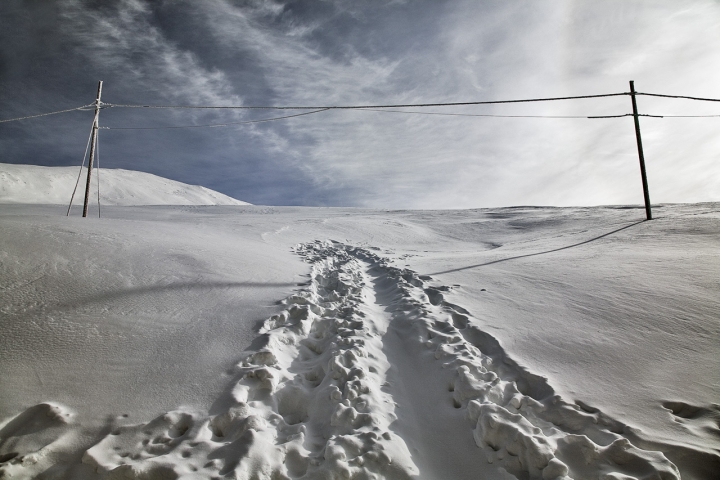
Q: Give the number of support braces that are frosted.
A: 2